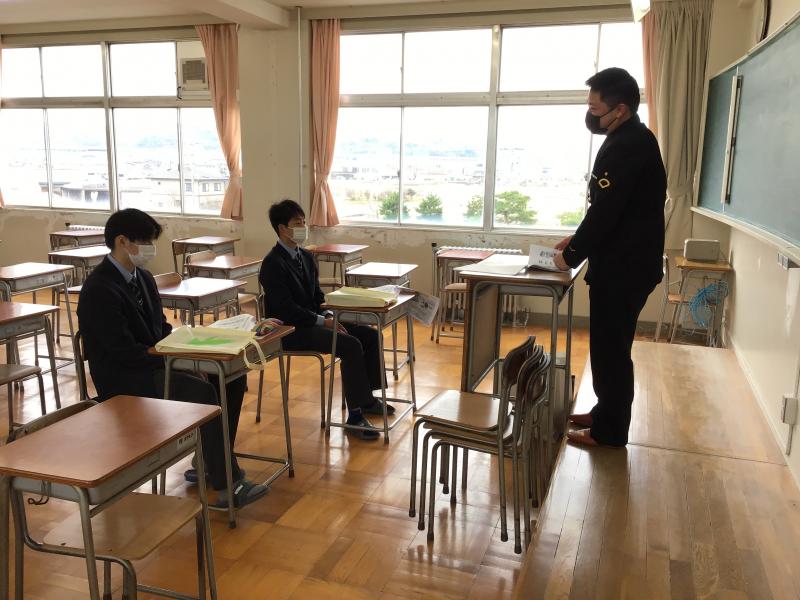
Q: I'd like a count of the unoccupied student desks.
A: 11